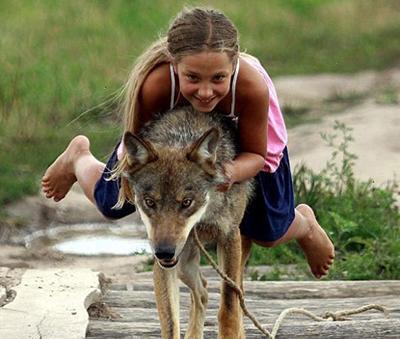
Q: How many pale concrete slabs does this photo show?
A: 1